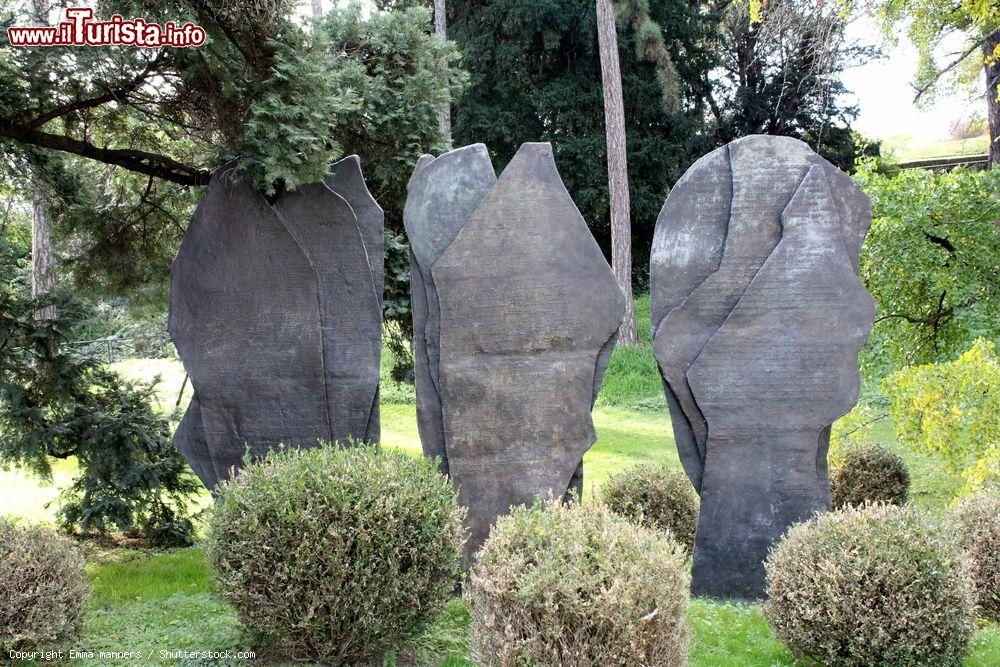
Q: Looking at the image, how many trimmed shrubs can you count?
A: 7